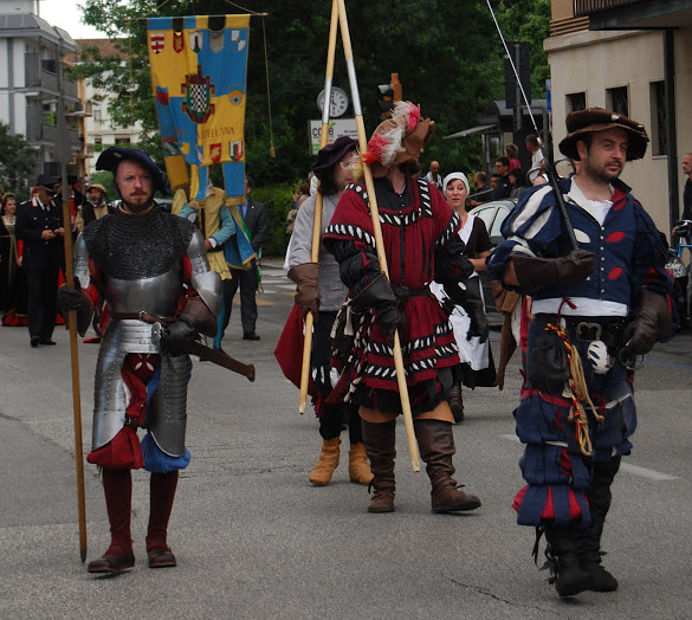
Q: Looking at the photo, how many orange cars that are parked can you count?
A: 0